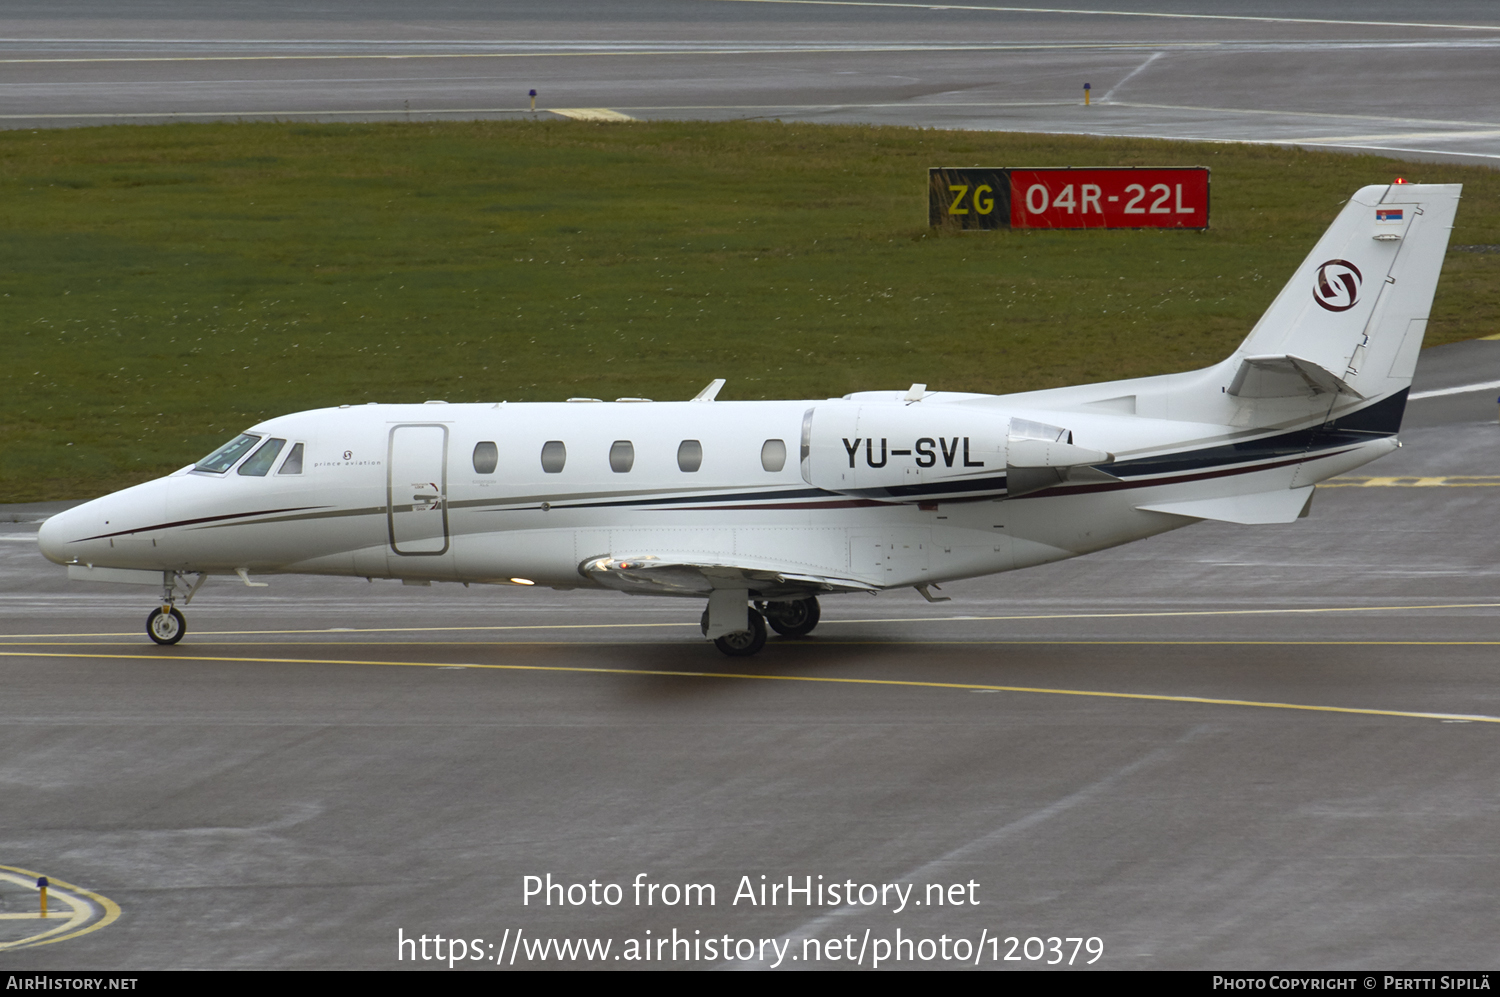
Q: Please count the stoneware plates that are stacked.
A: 0